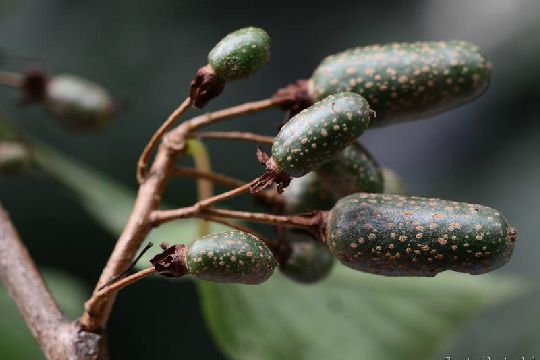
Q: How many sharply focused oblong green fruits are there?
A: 5